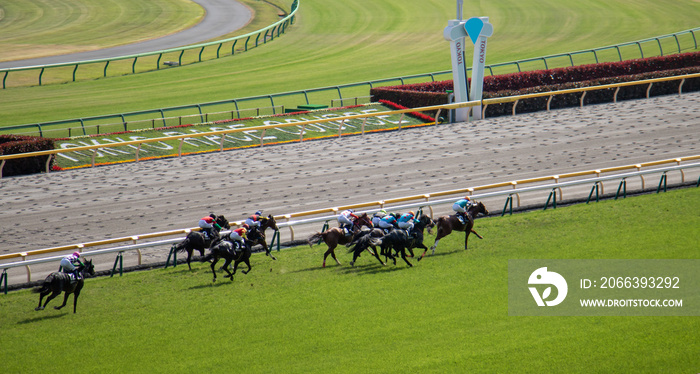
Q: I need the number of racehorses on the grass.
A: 9